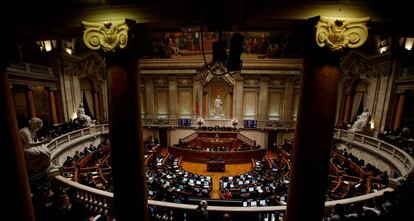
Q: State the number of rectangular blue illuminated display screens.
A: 2